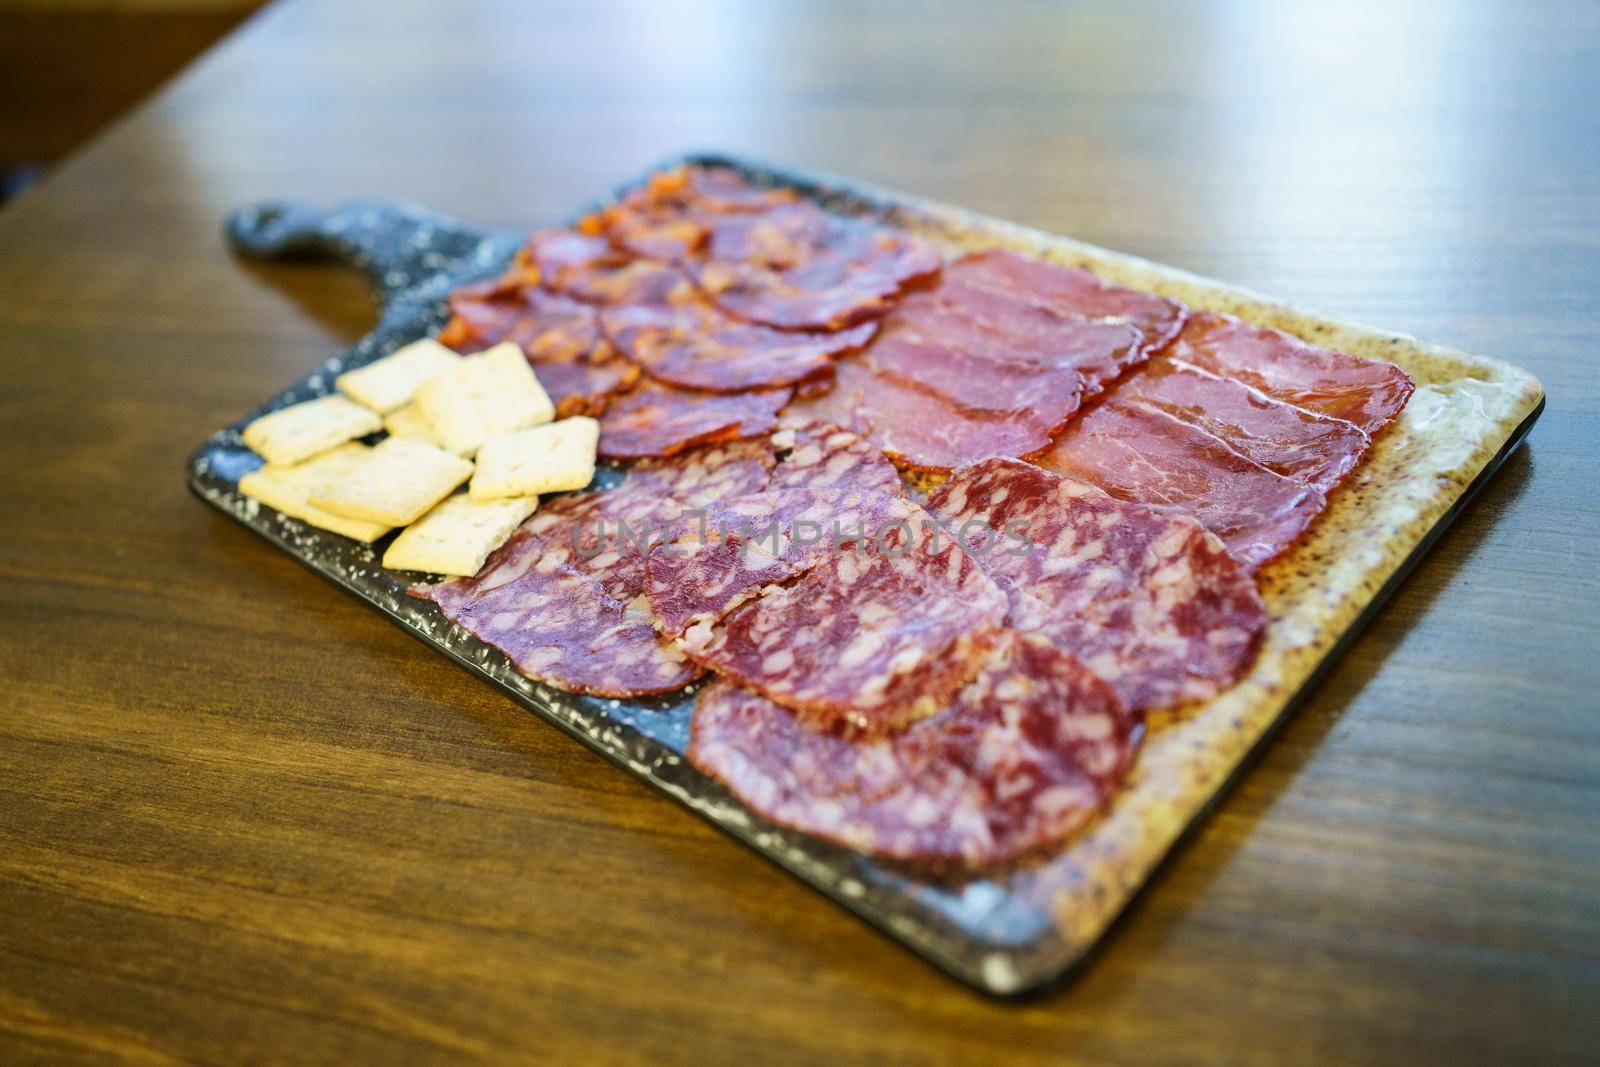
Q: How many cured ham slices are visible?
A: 6